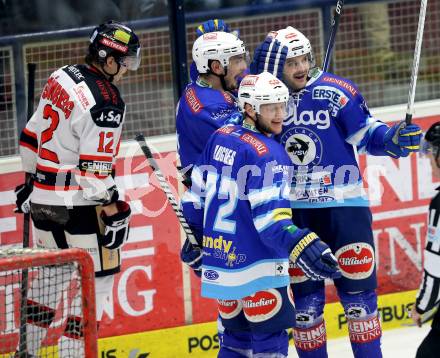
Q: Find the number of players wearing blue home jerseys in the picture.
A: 3